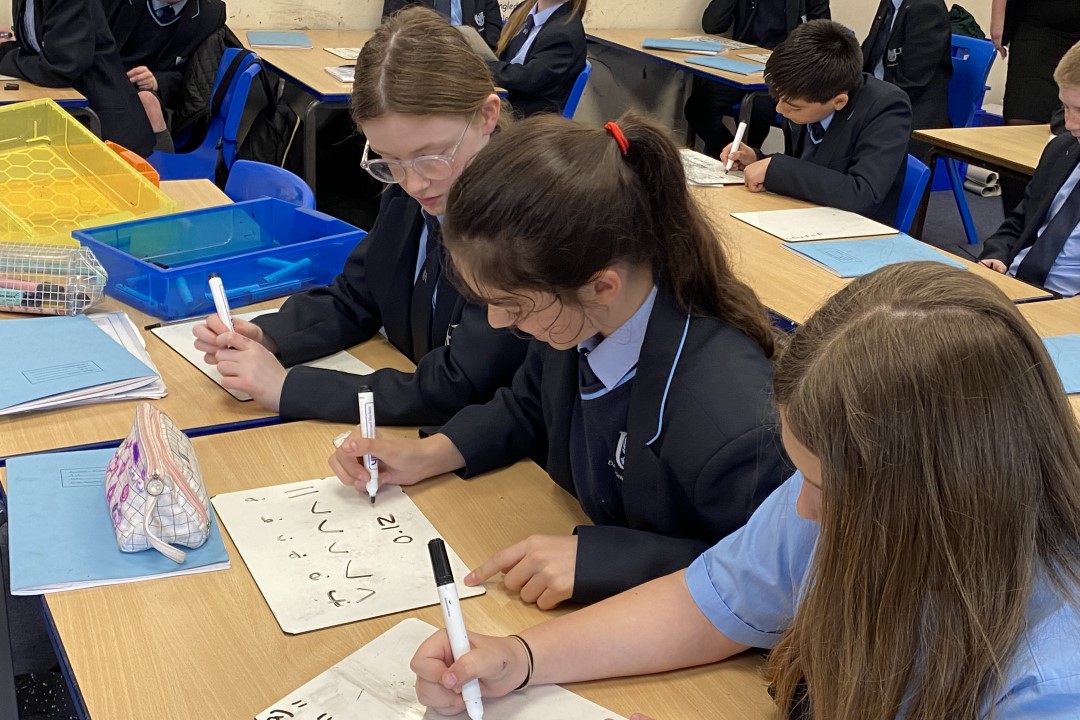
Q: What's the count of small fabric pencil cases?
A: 1